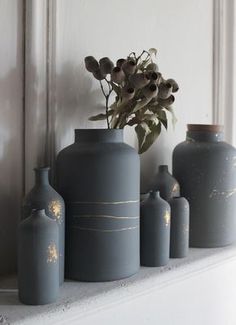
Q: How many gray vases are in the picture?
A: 7